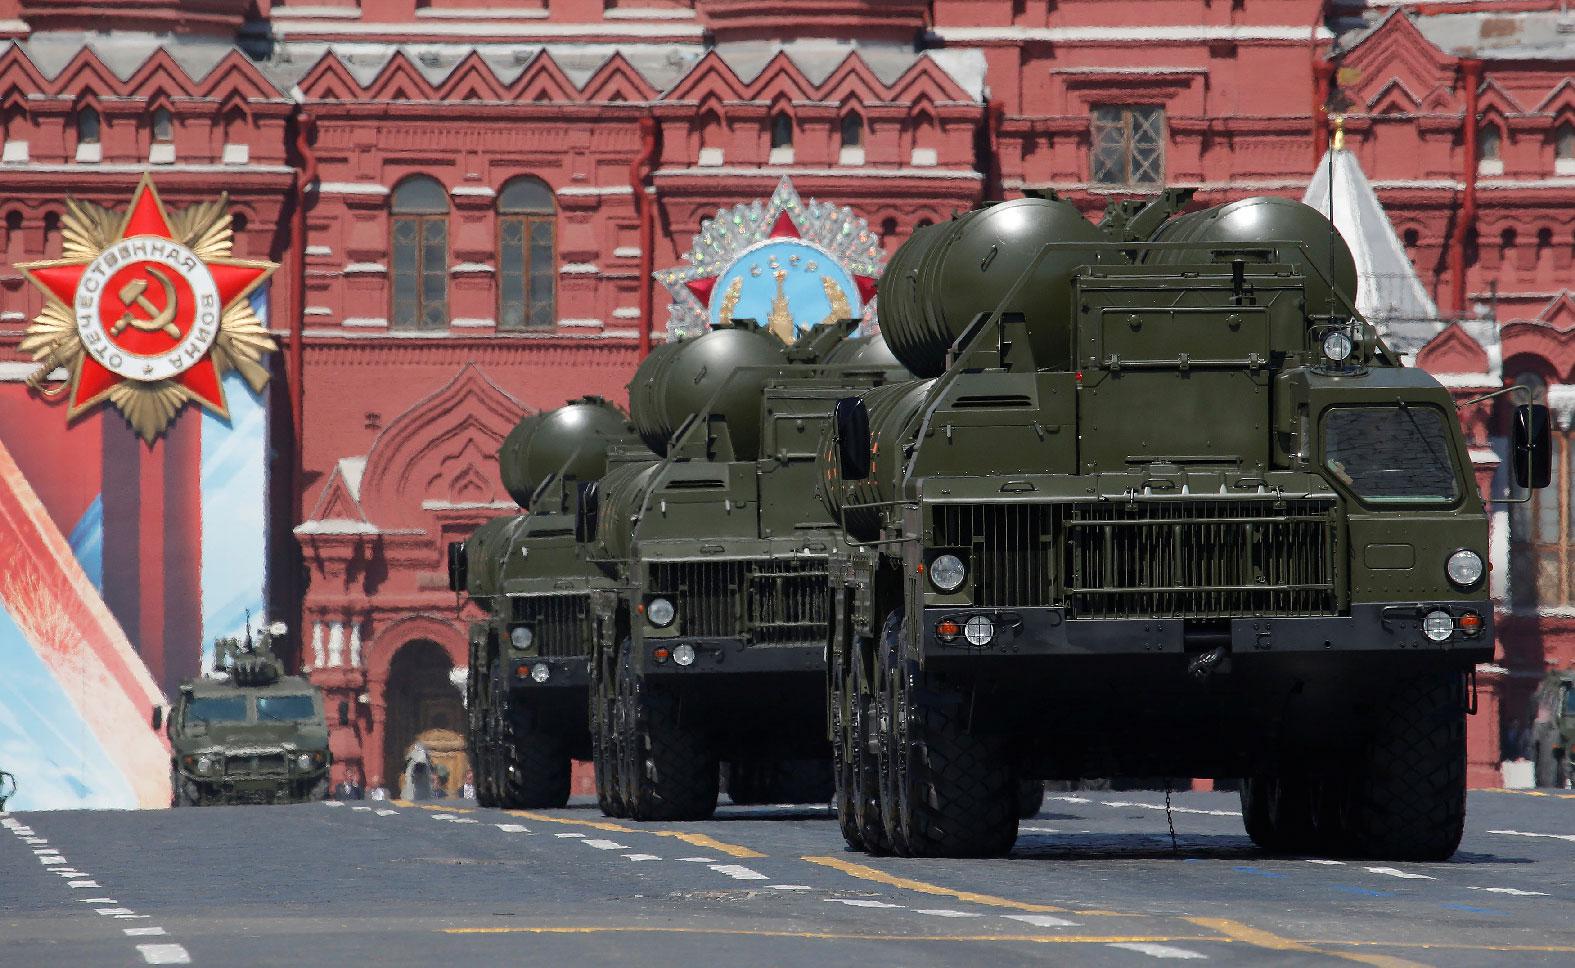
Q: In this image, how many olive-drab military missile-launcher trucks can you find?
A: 3